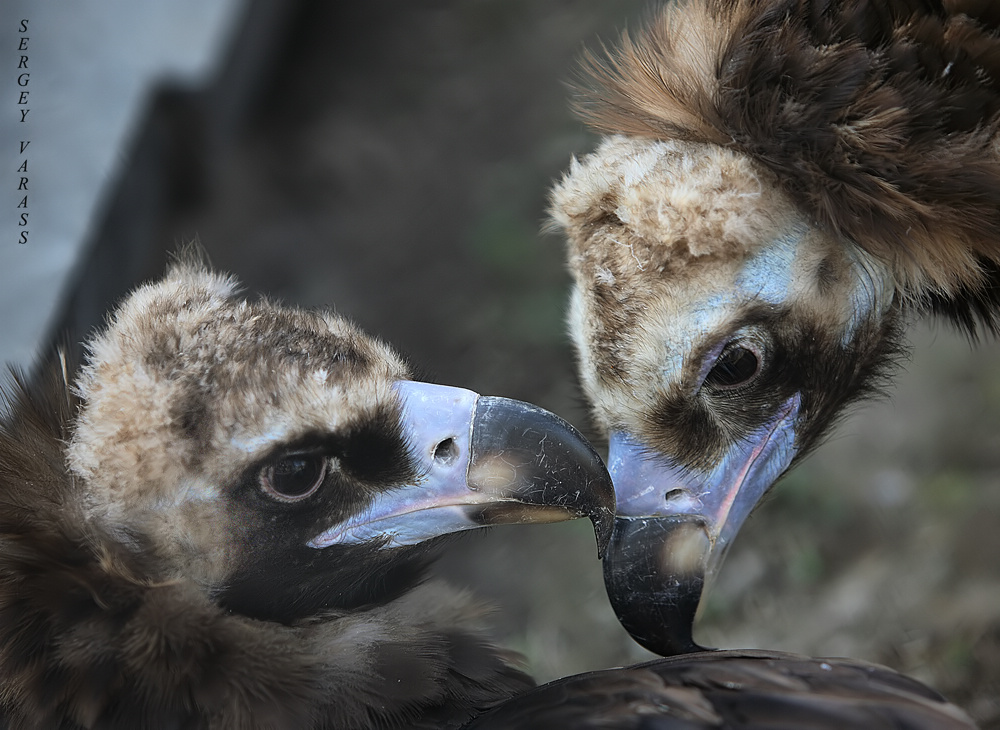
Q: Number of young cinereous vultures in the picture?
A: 2